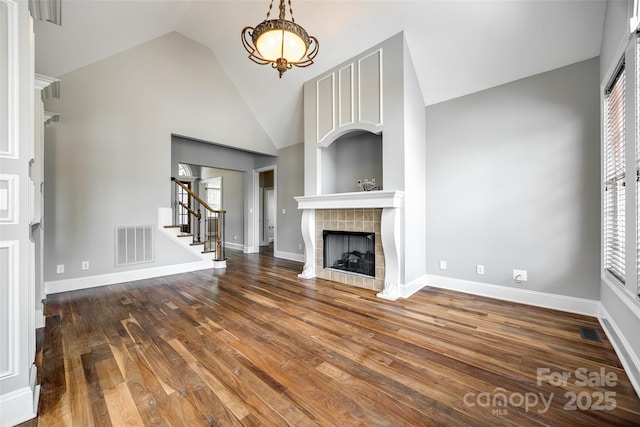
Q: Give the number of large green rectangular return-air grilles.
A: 0